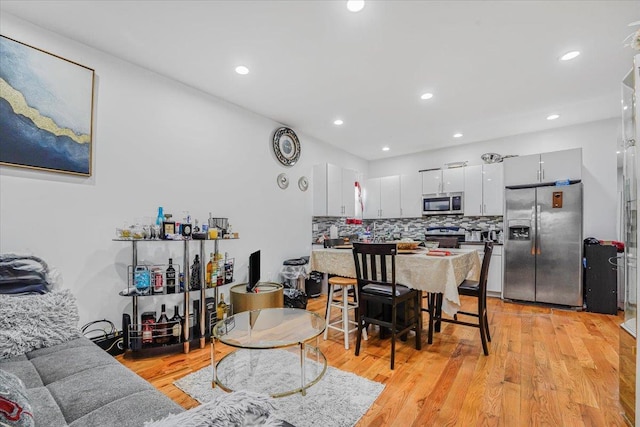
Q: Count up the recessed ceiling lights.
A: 8